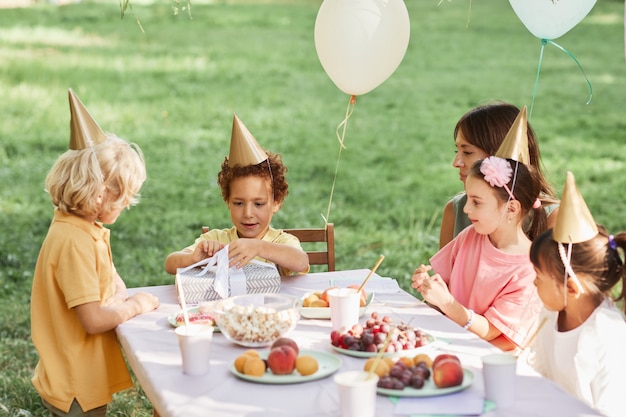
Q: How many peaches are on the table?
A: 4